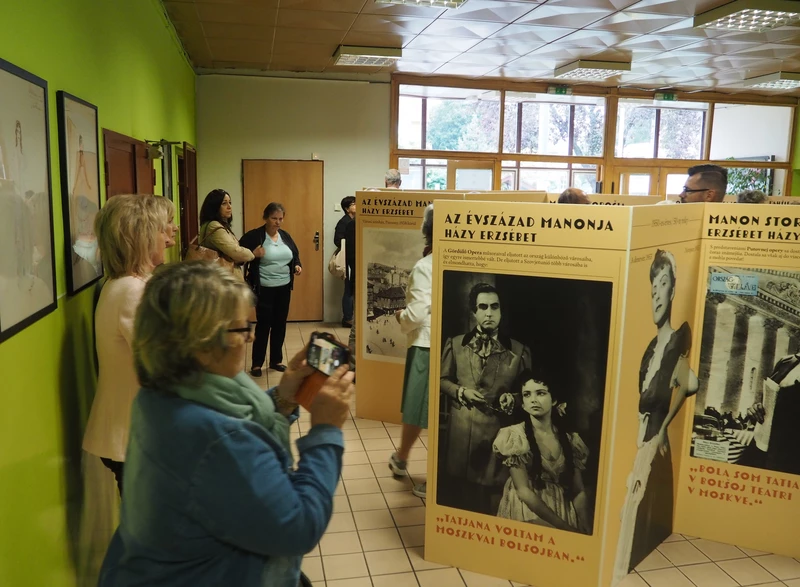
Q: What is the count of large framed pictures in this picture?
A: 2